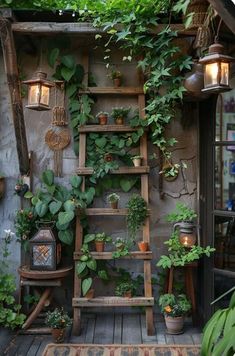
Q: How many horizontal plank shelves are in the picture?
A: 6